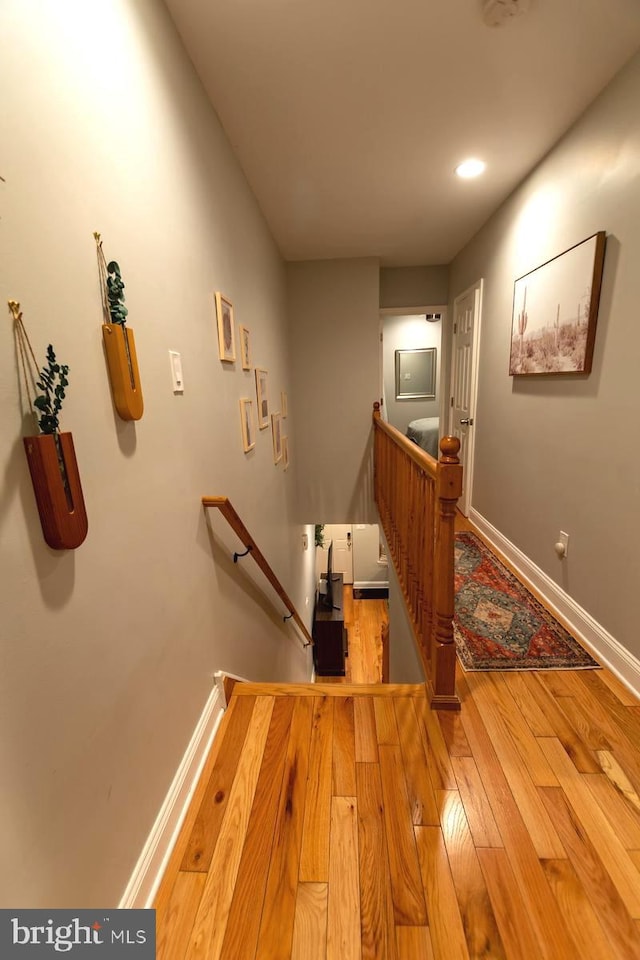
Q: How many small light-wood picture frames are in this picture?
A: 7